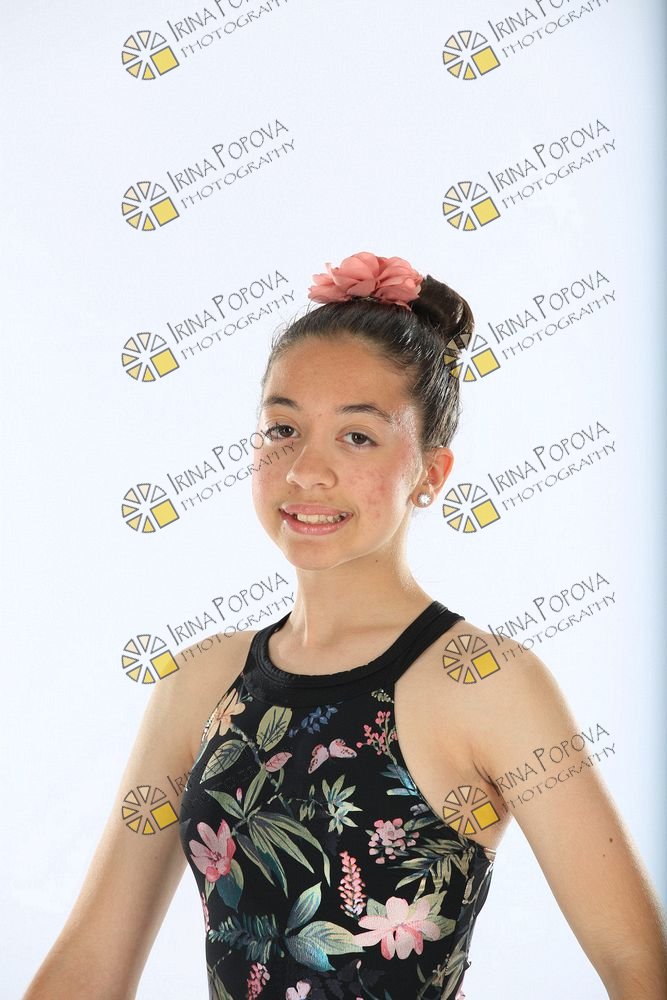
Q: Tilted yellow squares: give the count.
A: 12